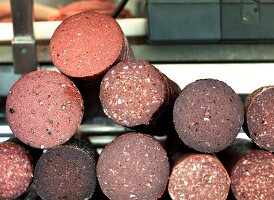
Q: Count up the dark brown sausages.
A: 2